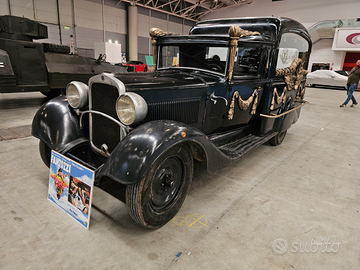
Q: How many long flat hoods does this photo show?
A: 1